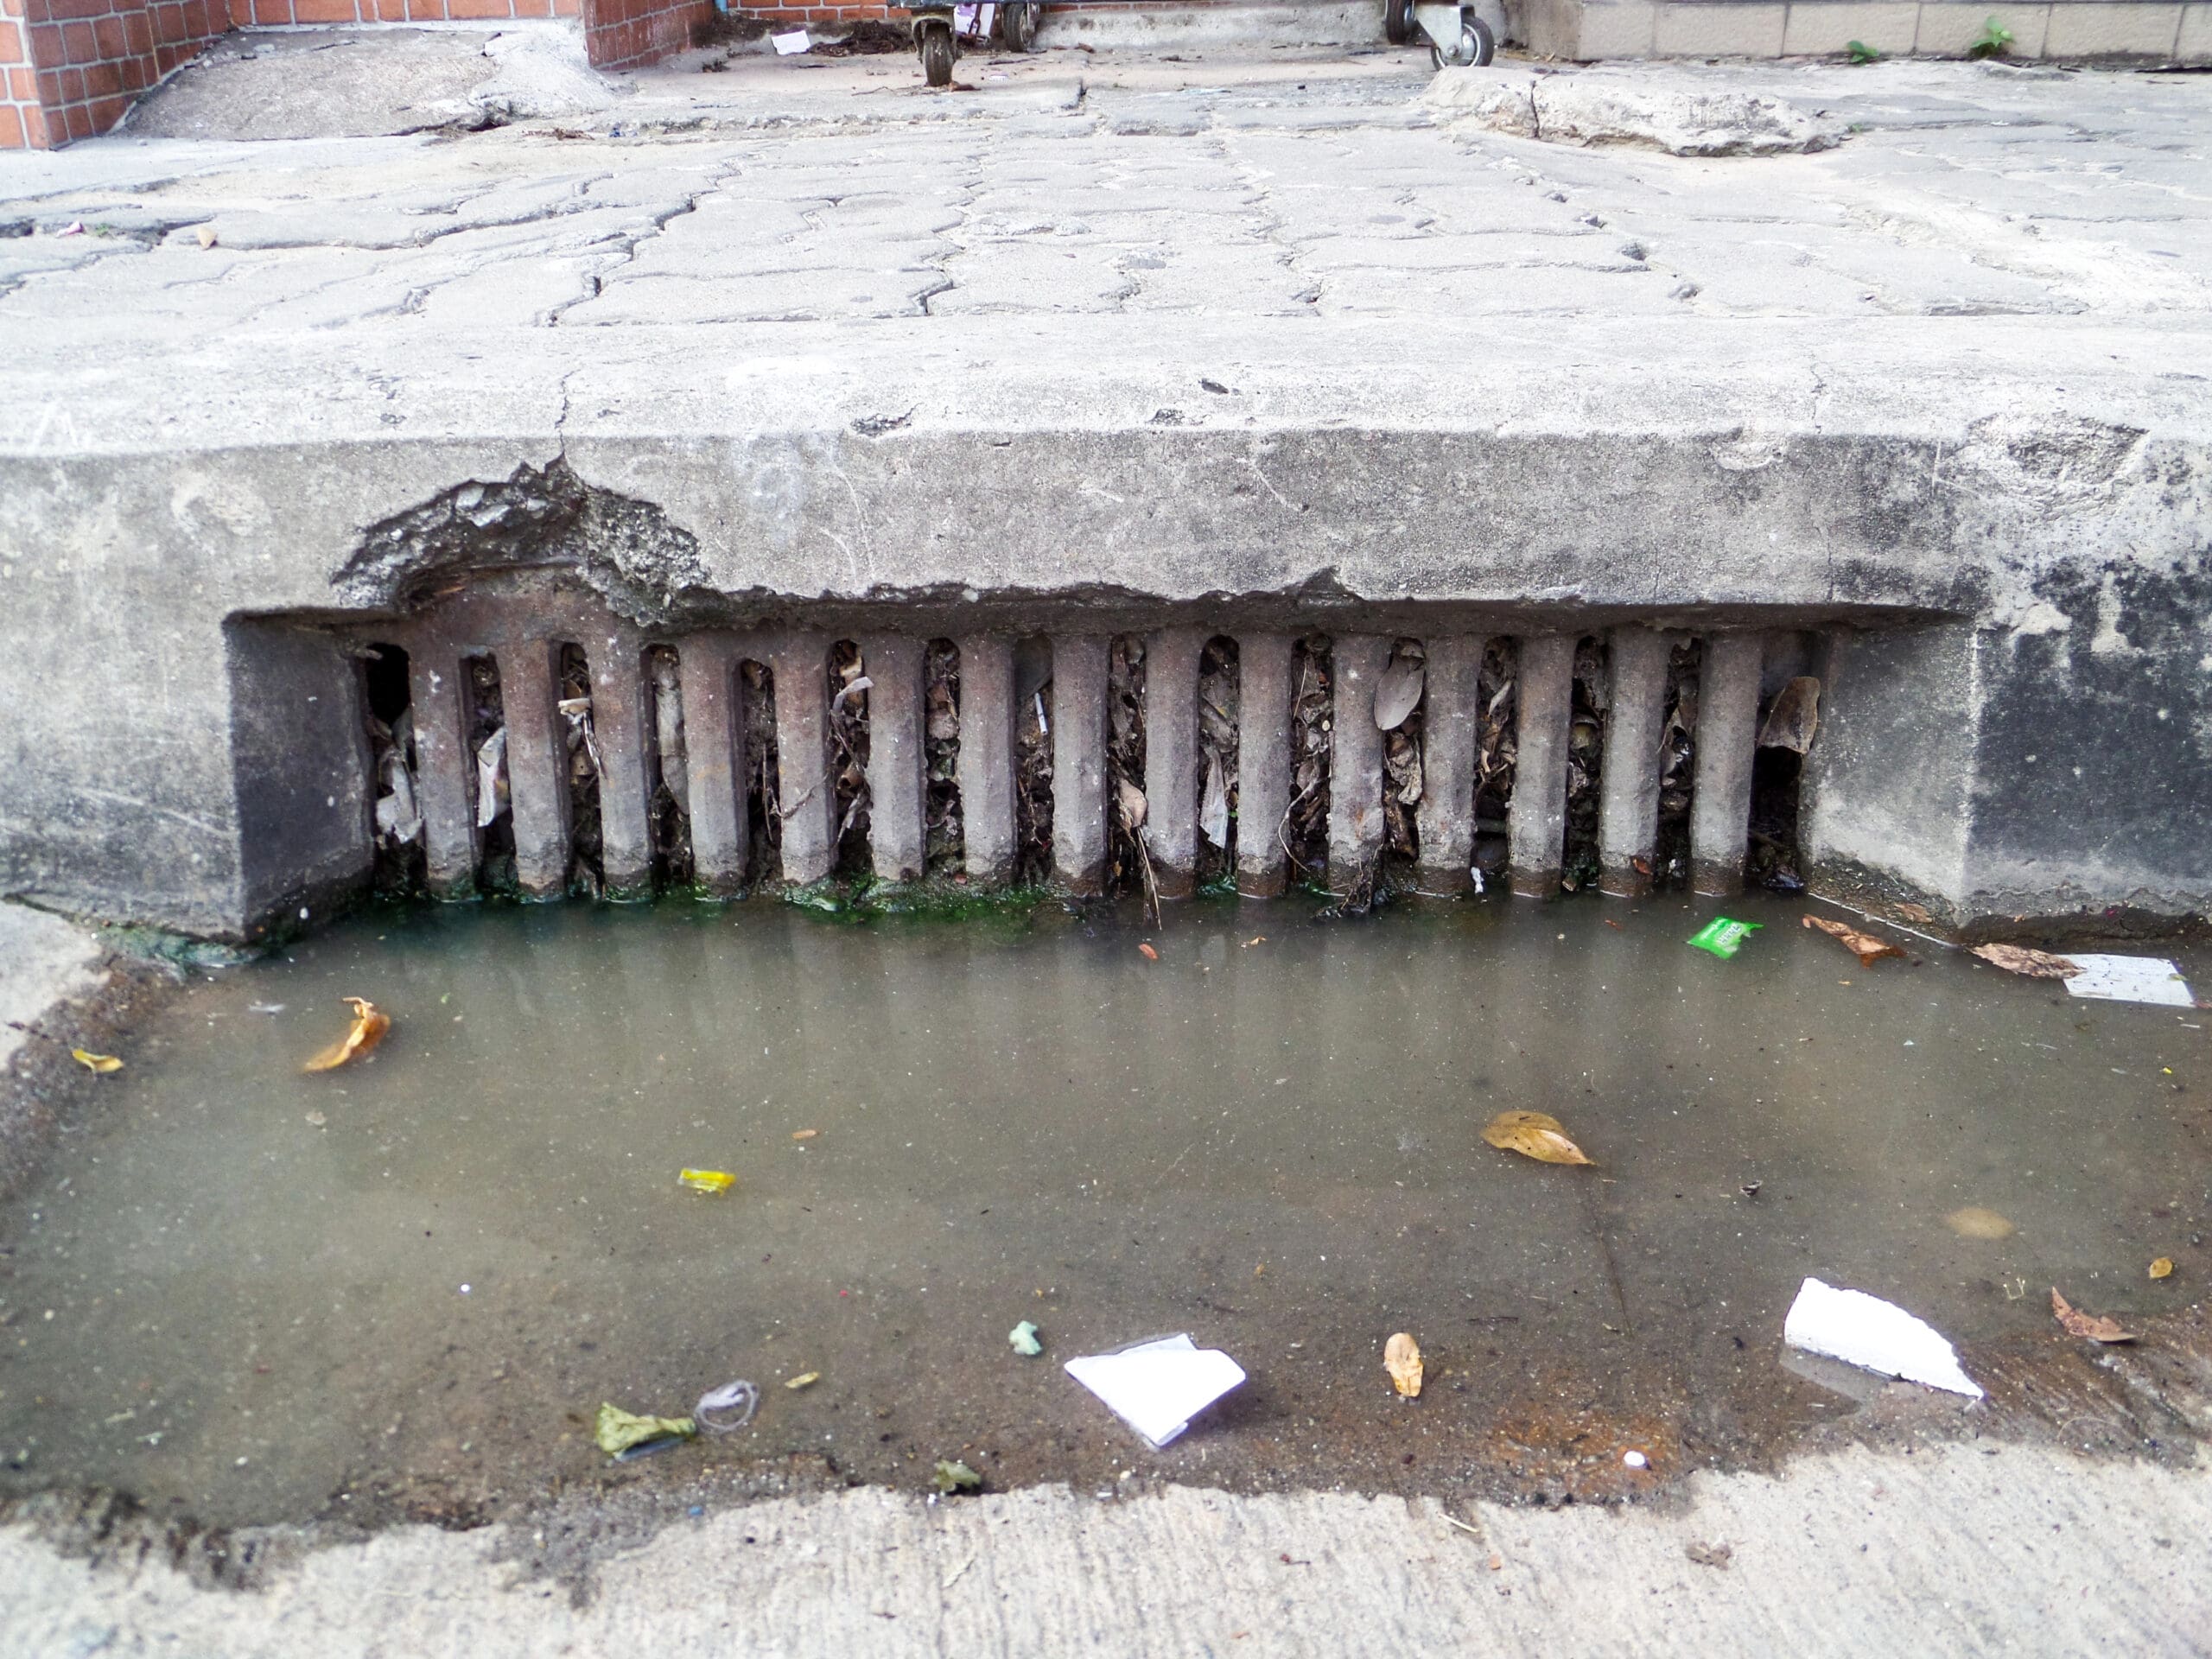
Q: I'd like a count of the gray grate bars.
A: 15